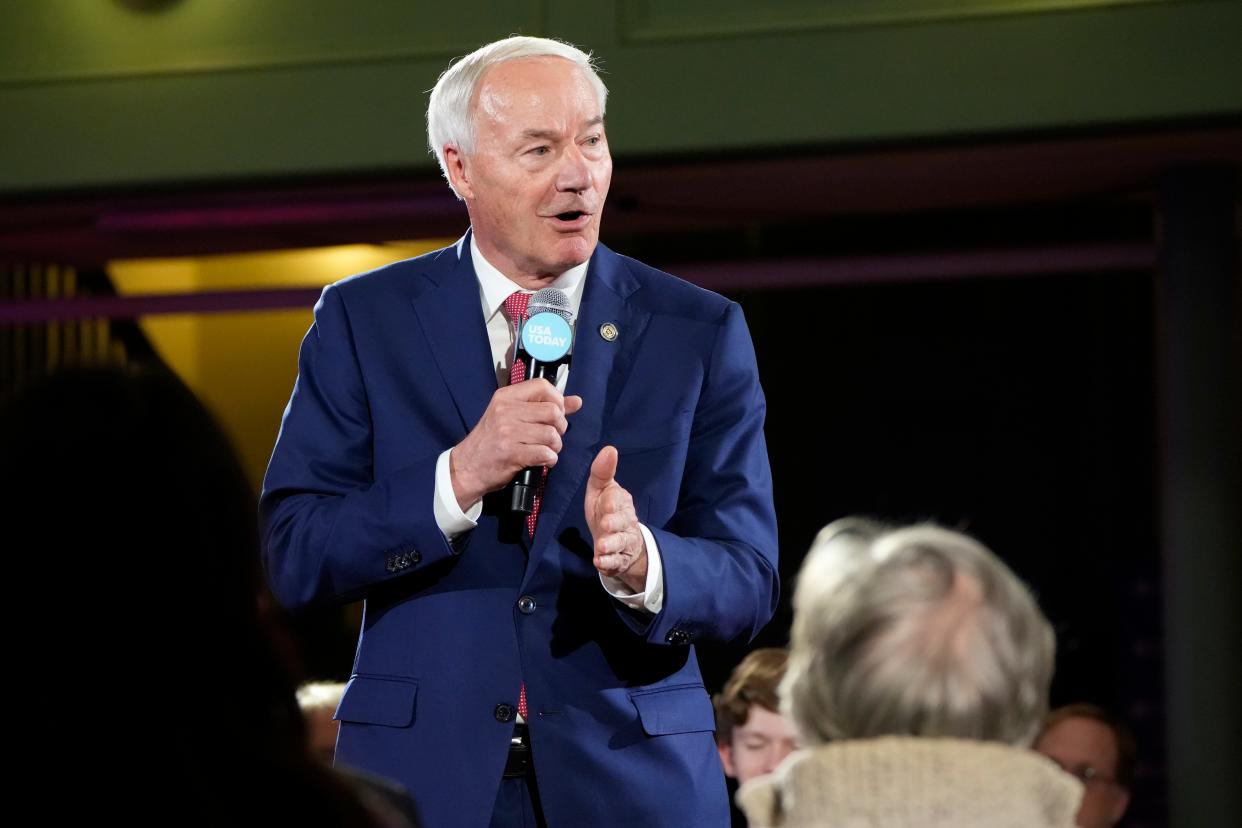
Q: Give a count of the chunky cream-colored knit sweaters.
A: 1